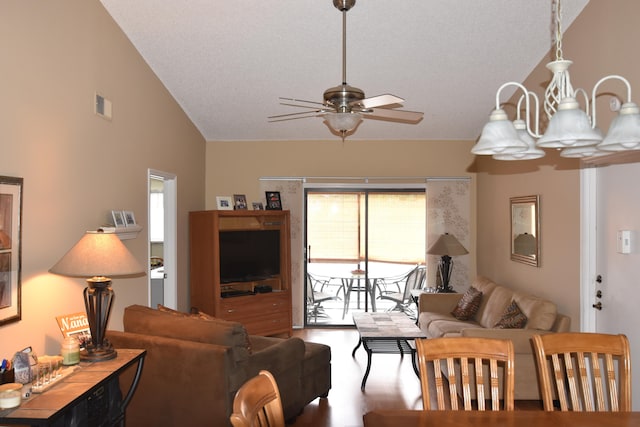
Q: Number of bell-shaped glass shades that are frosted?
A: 5